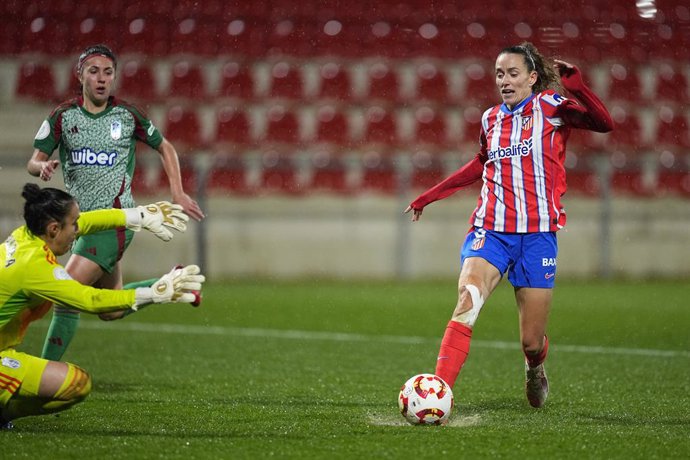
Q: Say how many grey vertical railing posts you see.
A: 3